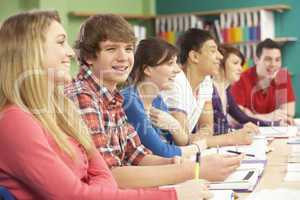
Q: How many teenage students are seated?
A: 6